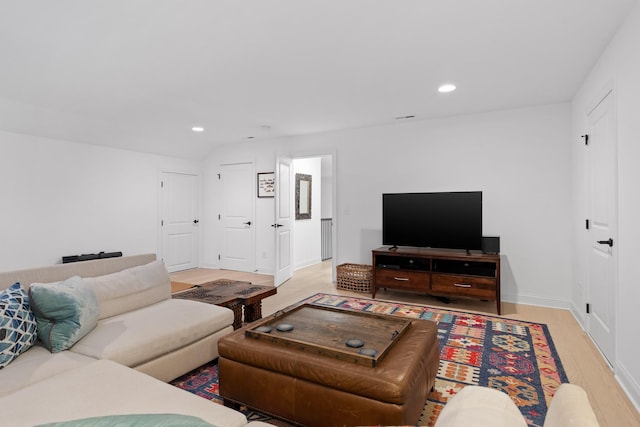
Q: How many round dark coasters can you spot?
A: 4